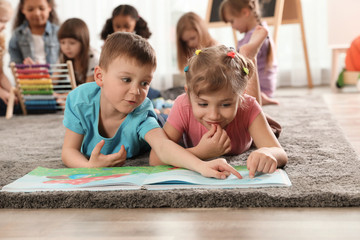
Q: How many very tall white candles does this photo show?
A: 0